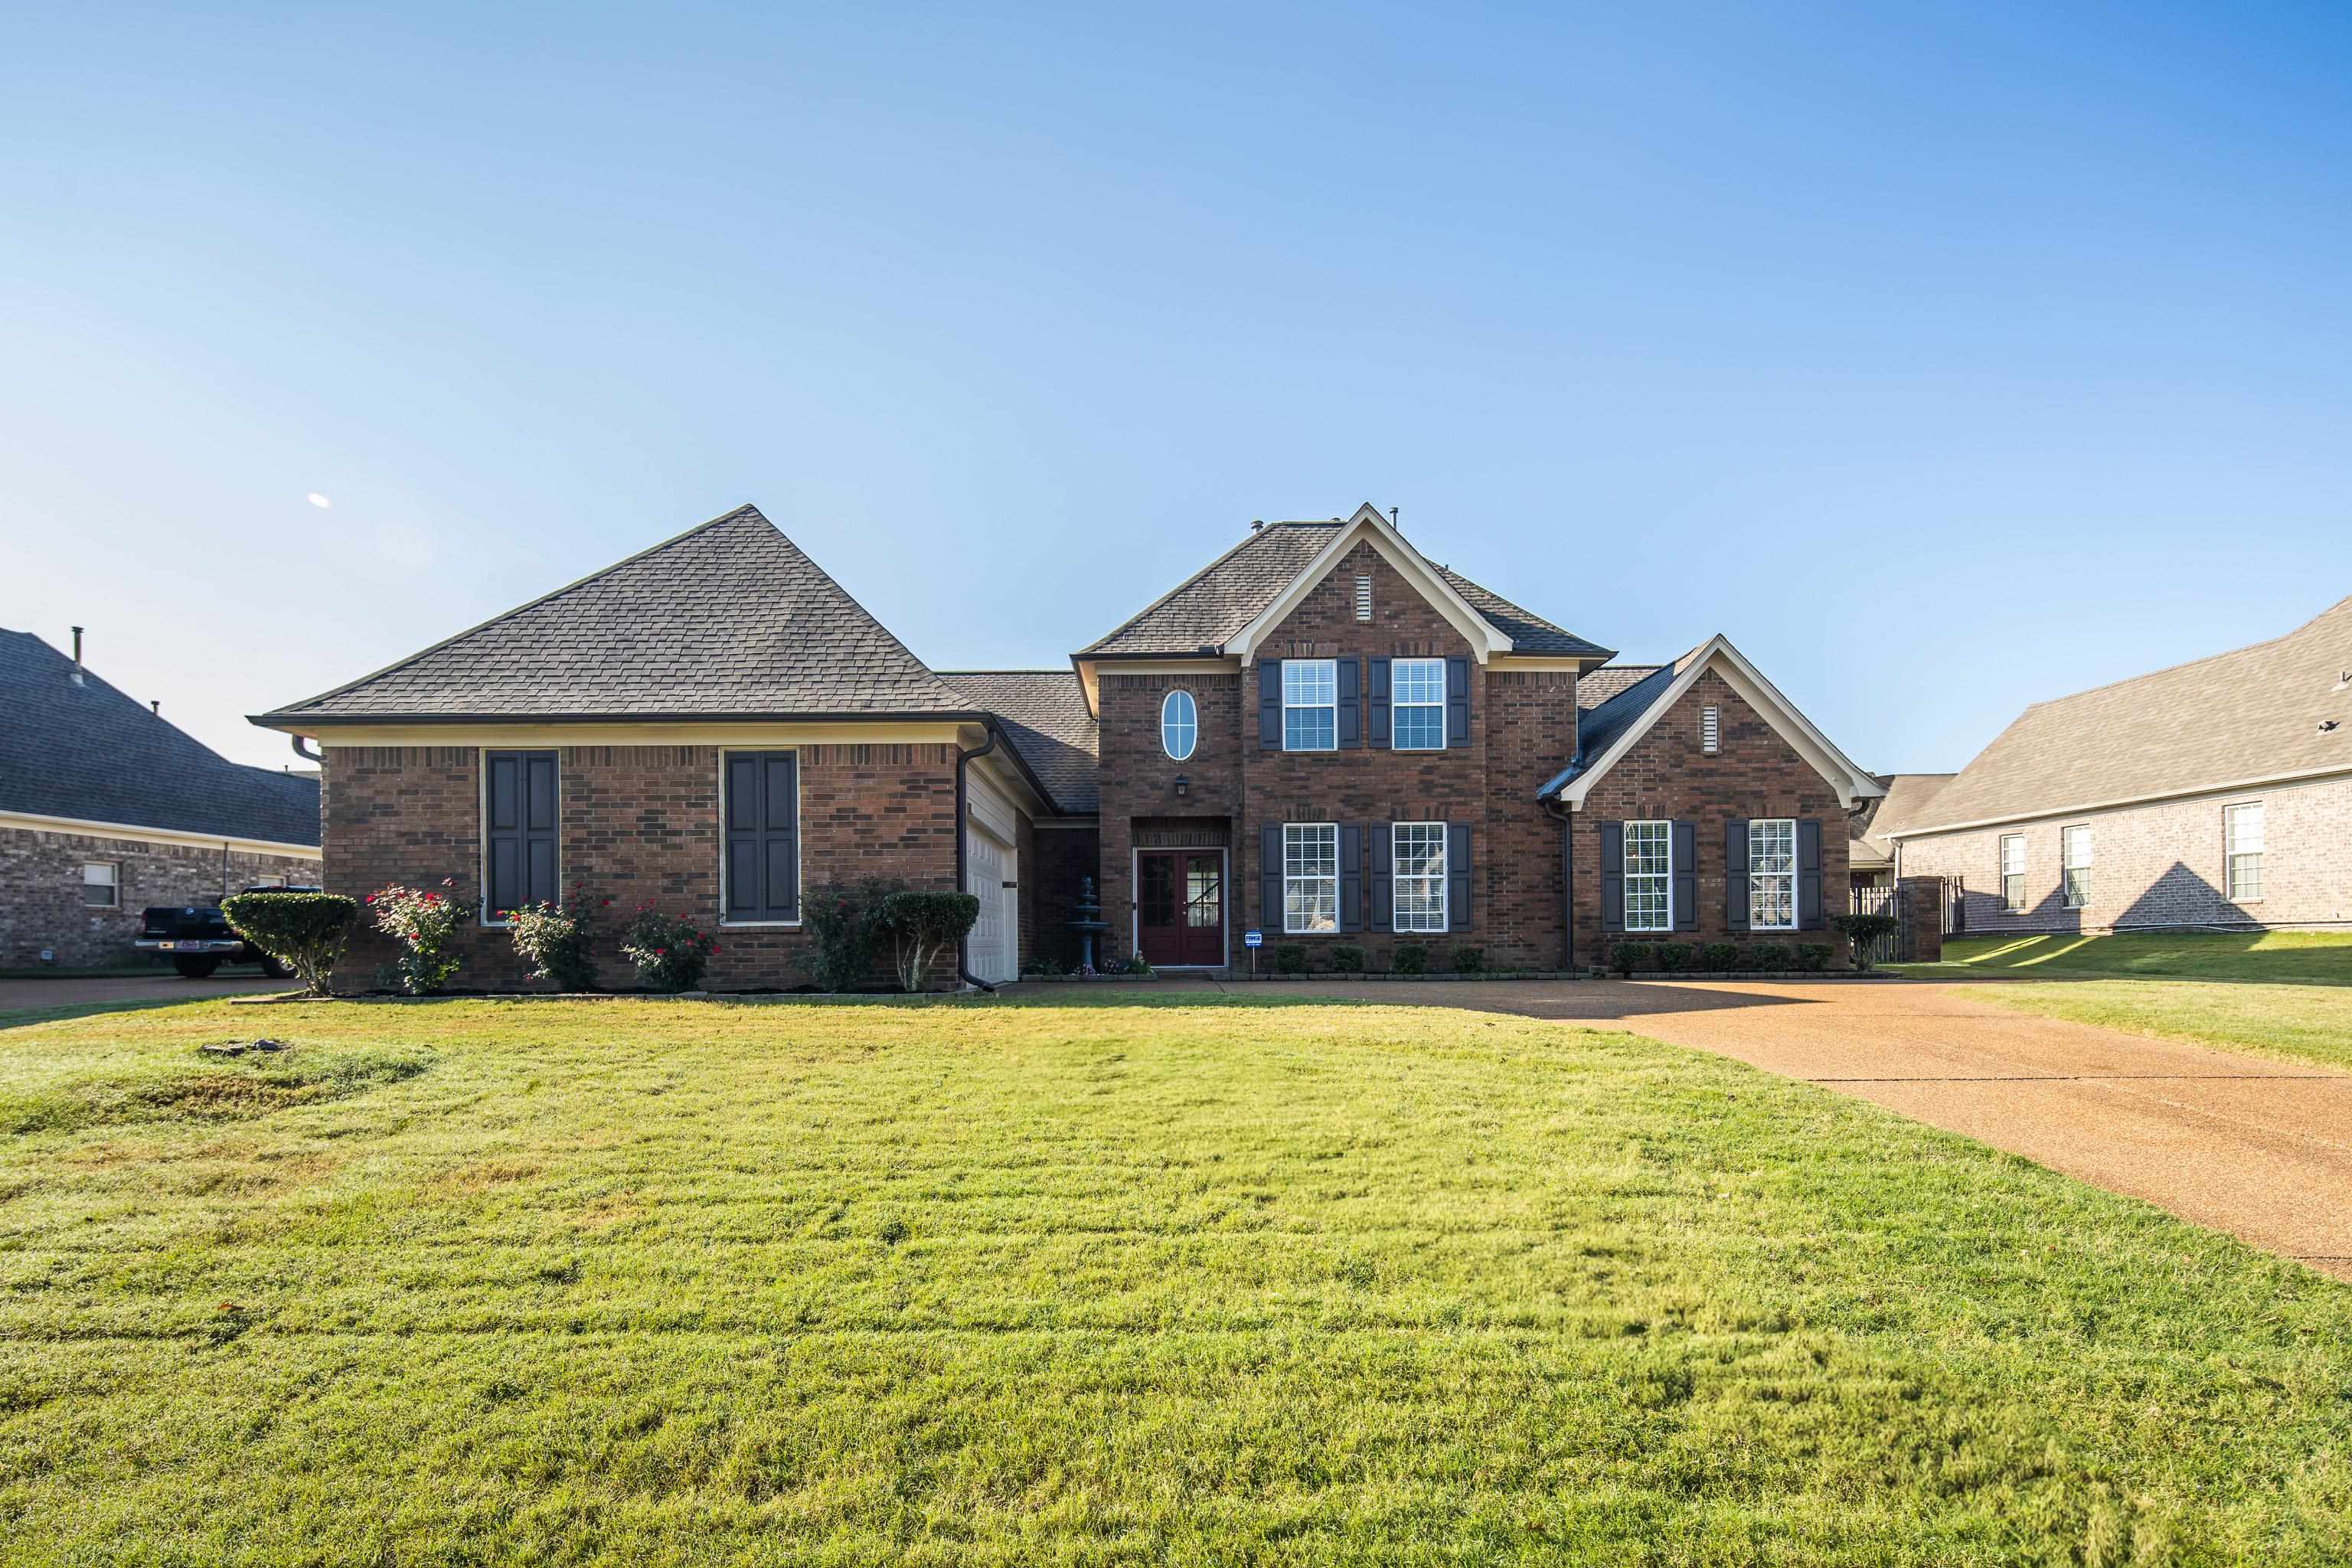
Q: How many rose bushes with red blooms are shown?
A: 3